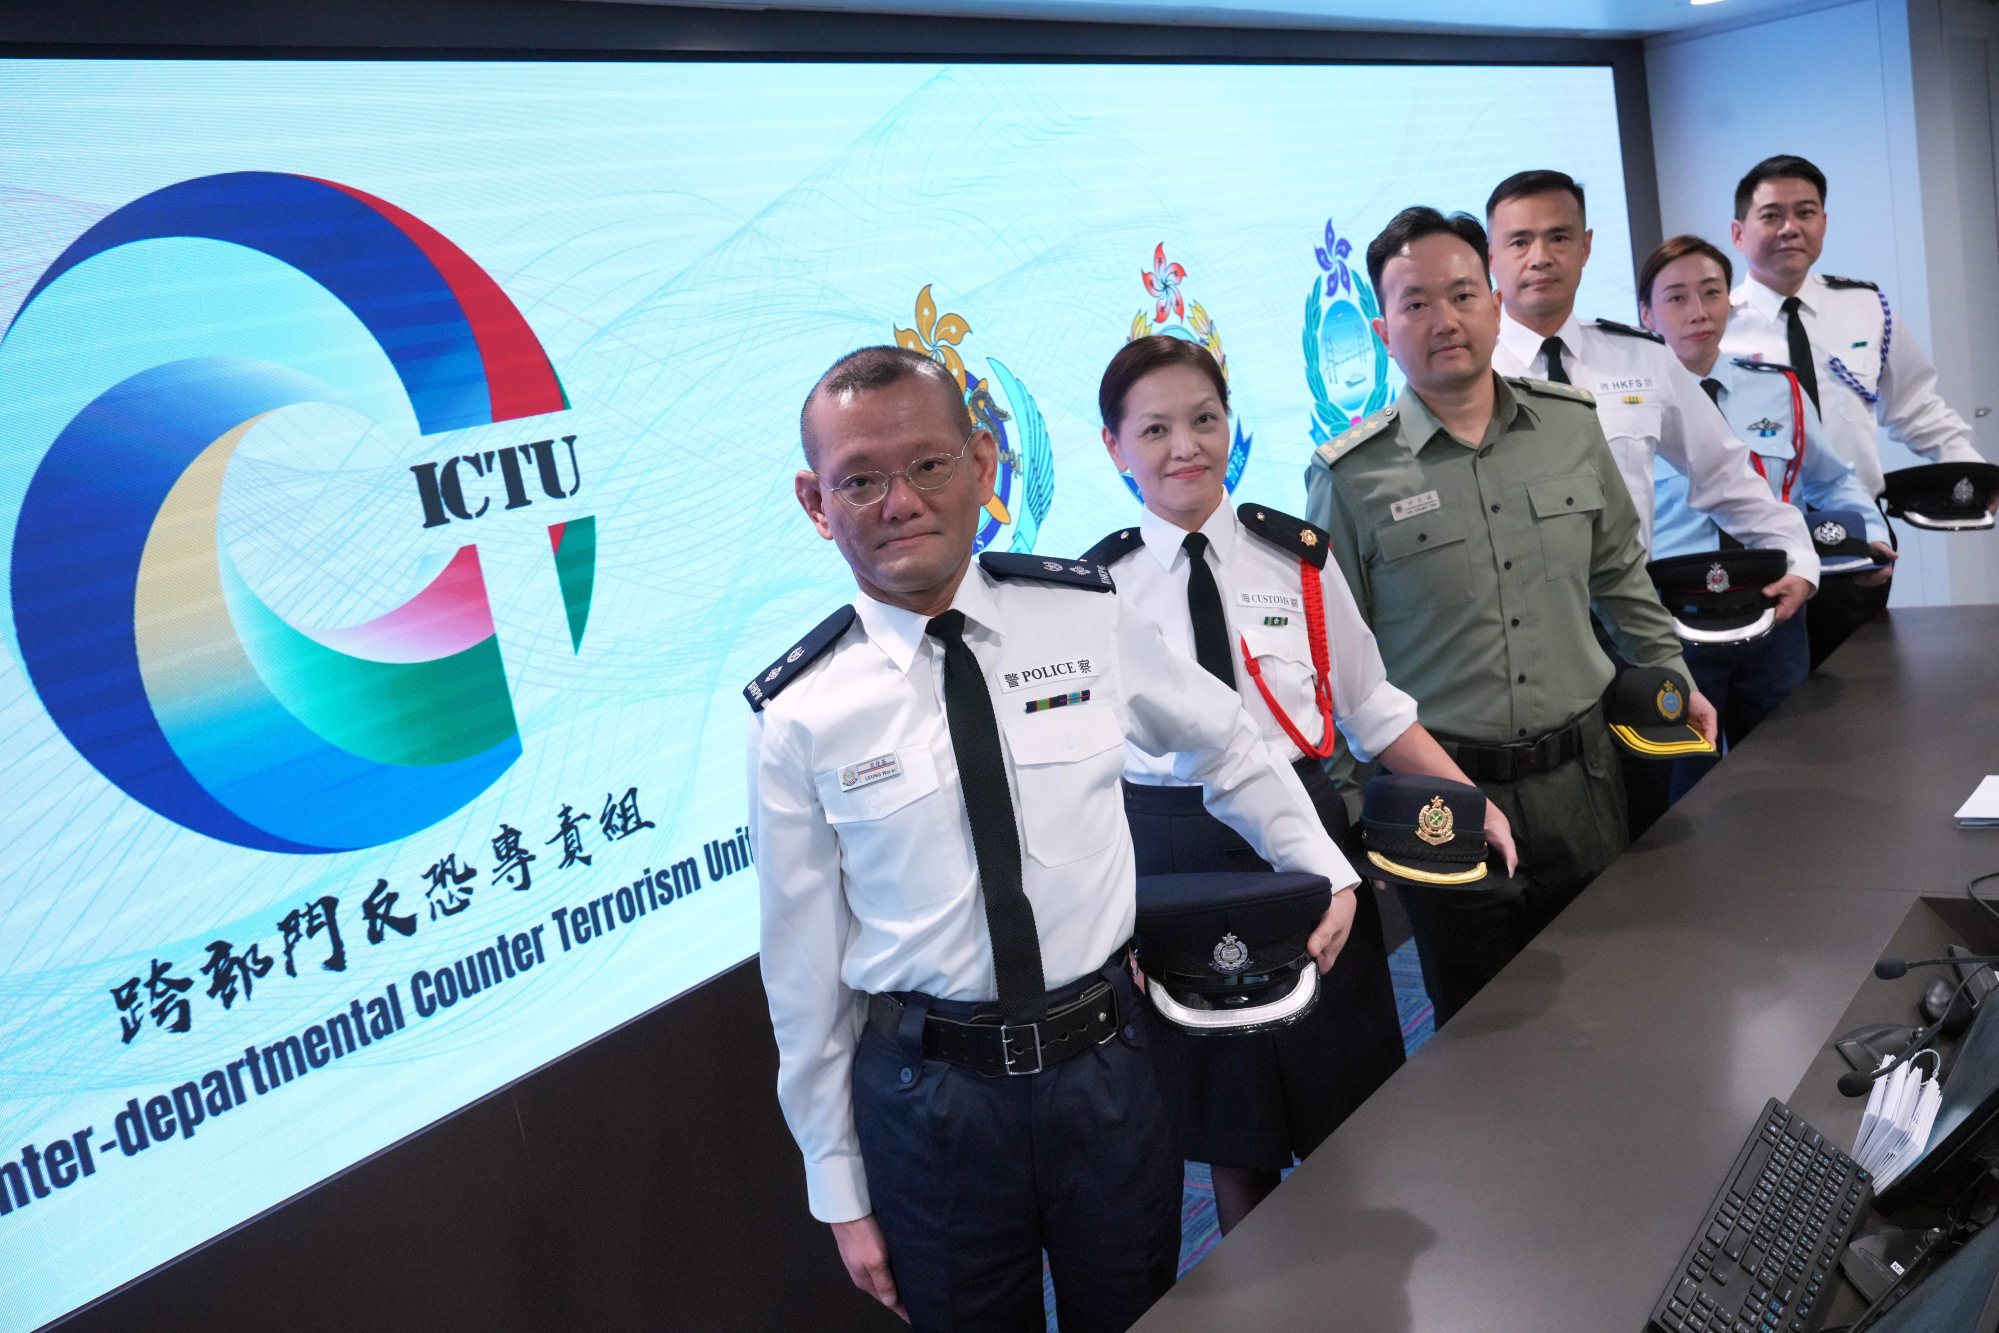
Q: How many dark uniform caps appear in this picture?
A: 6